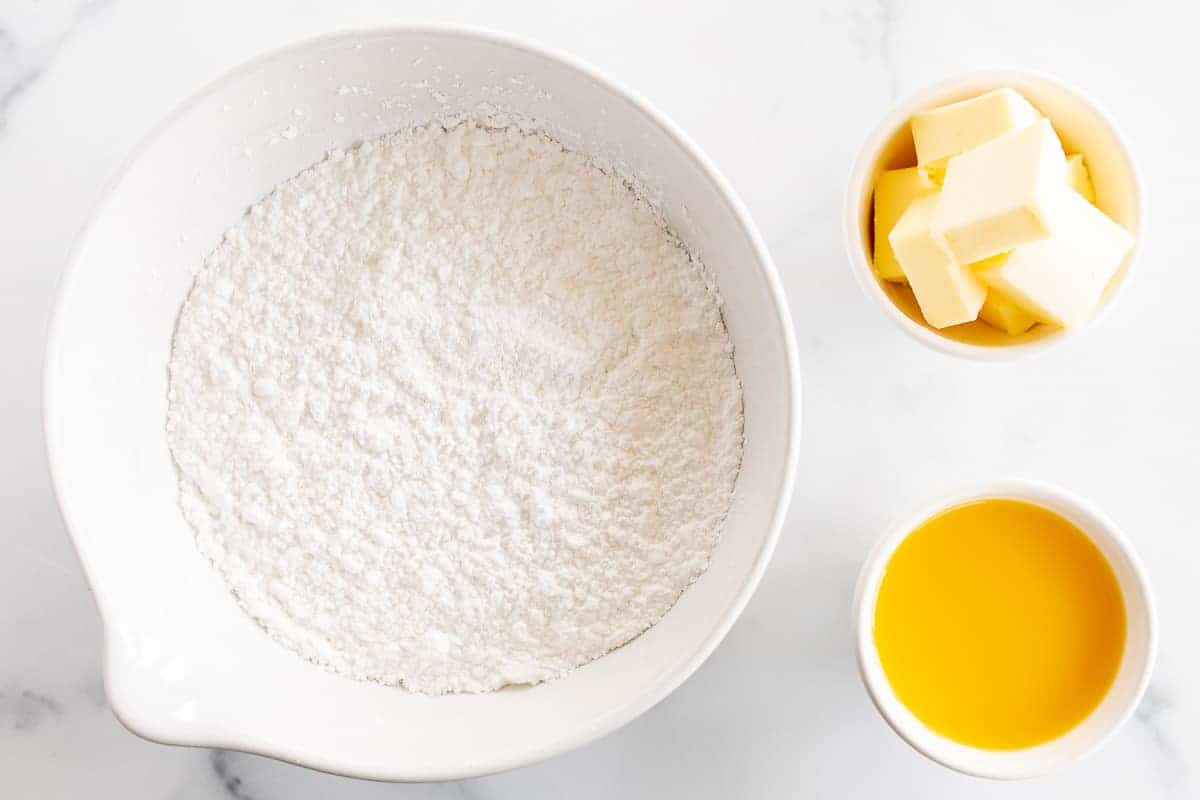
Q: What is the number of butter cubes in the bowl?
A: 7